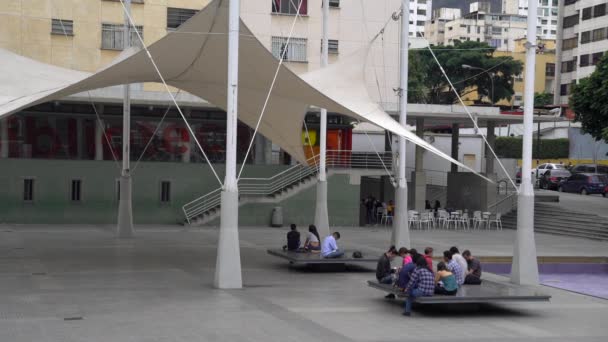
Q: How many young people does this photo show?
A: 12